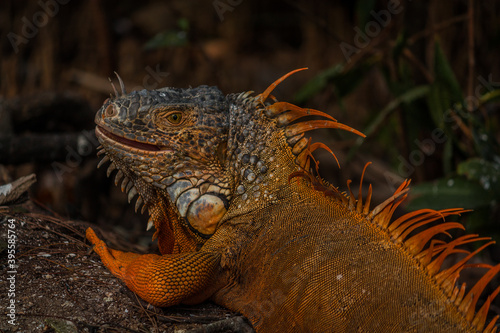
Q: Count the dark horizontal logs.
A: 2